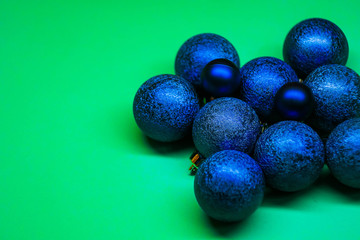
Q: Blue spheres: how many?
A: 11